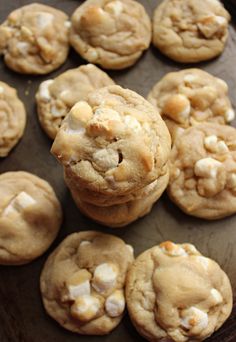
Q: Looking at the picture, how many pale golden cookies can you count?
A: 13